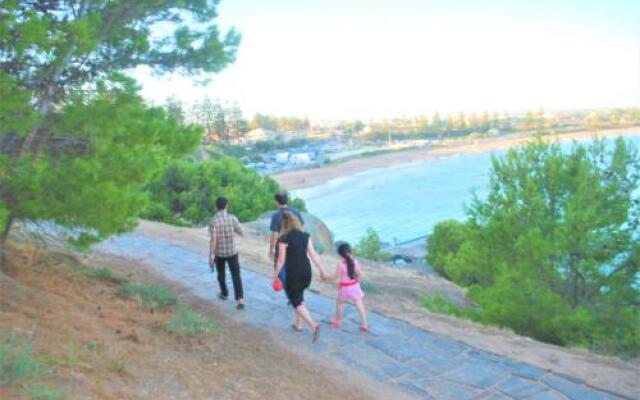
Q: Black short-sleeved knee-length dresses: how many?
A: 1